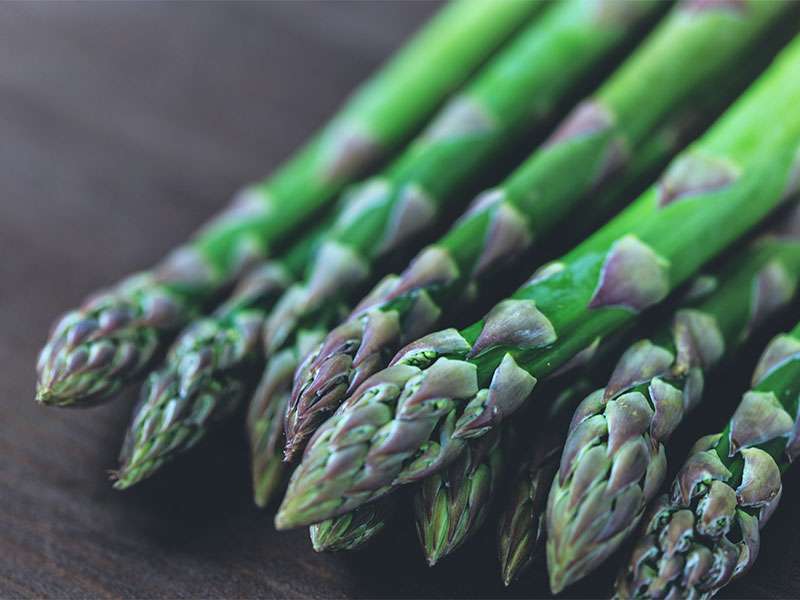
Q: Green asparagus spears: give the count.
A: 10